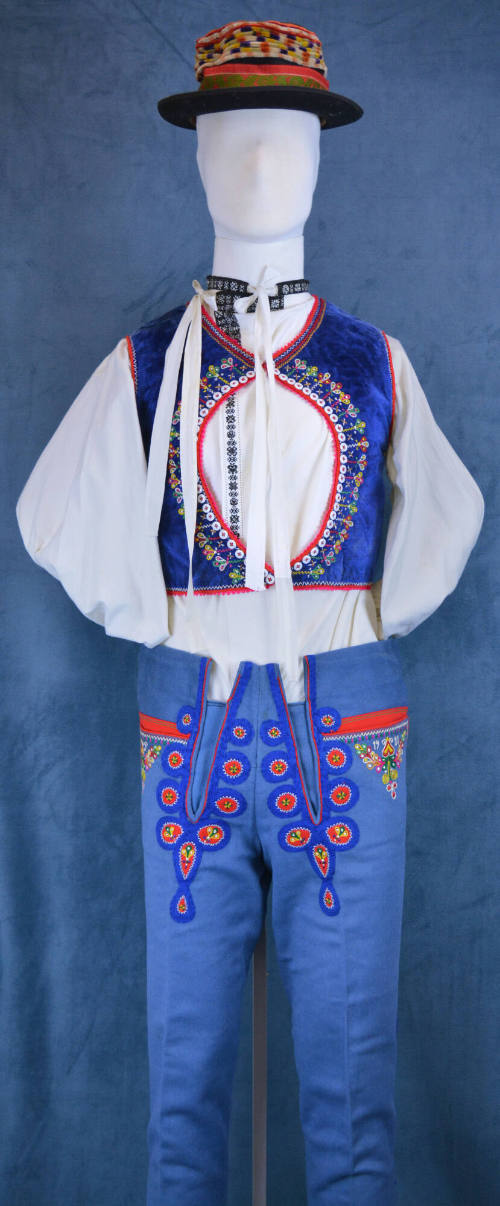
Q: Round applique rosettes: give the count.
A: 12